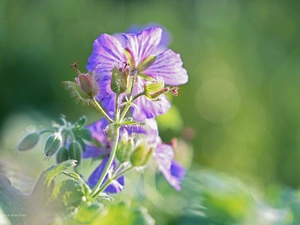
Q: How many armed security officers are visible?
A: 0